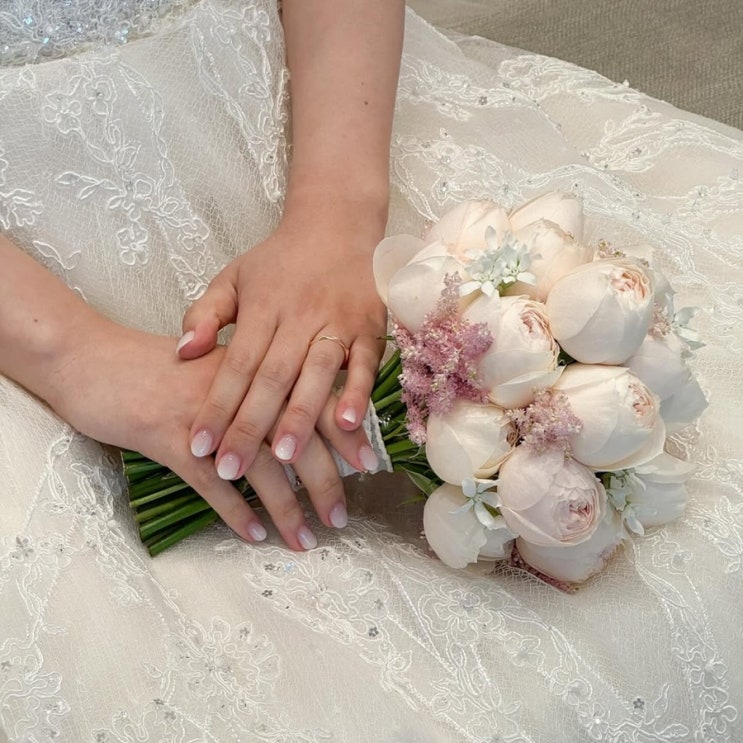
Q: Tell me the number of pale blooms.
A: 13